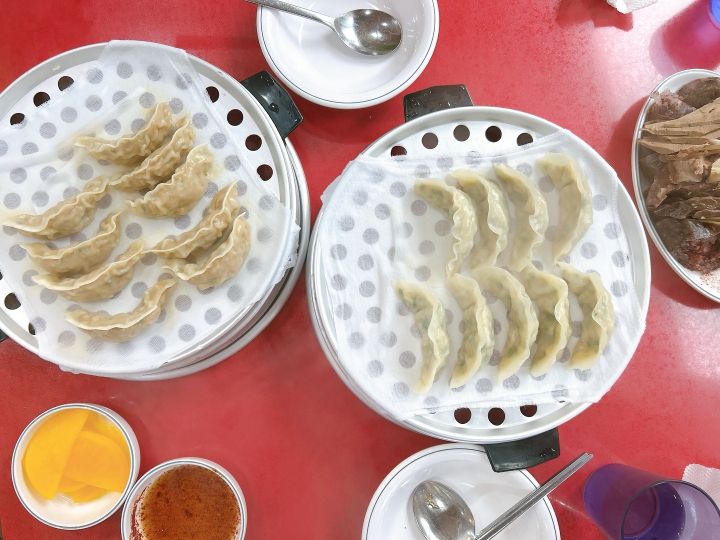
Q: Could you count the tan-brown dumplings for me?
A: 9